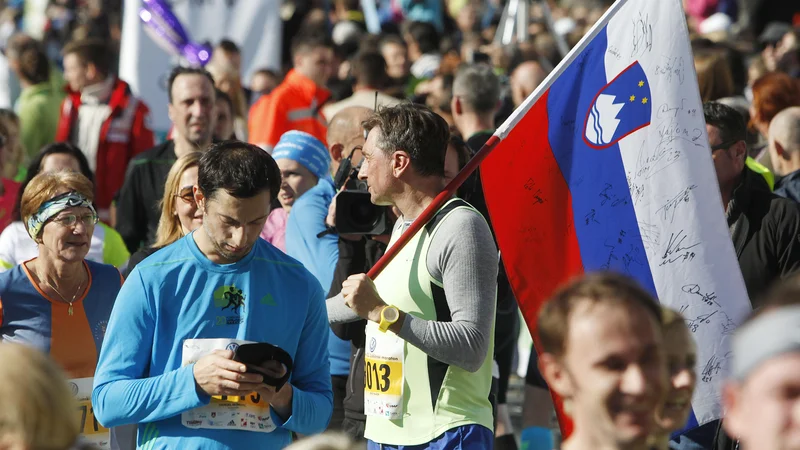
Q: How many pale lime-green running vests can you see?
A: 1